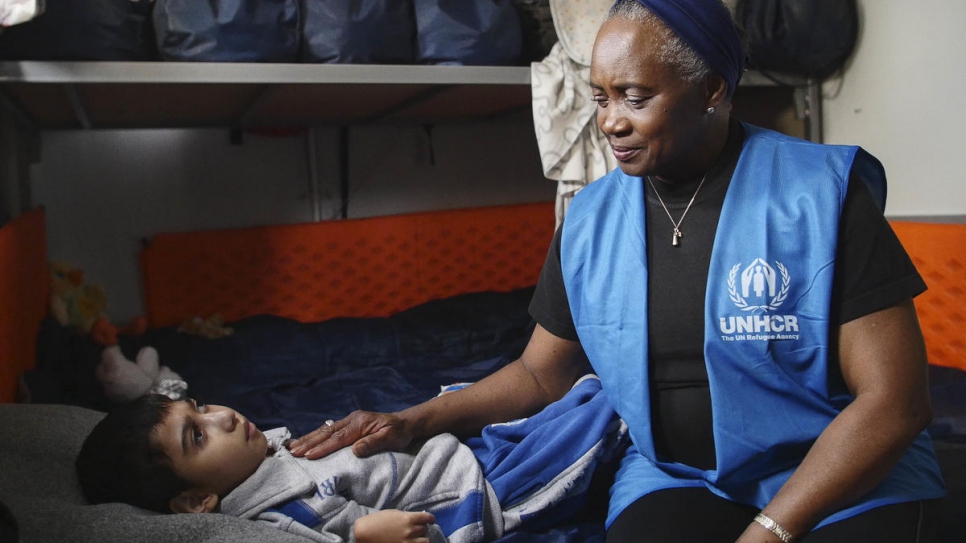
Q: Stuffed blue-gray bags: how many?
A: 3